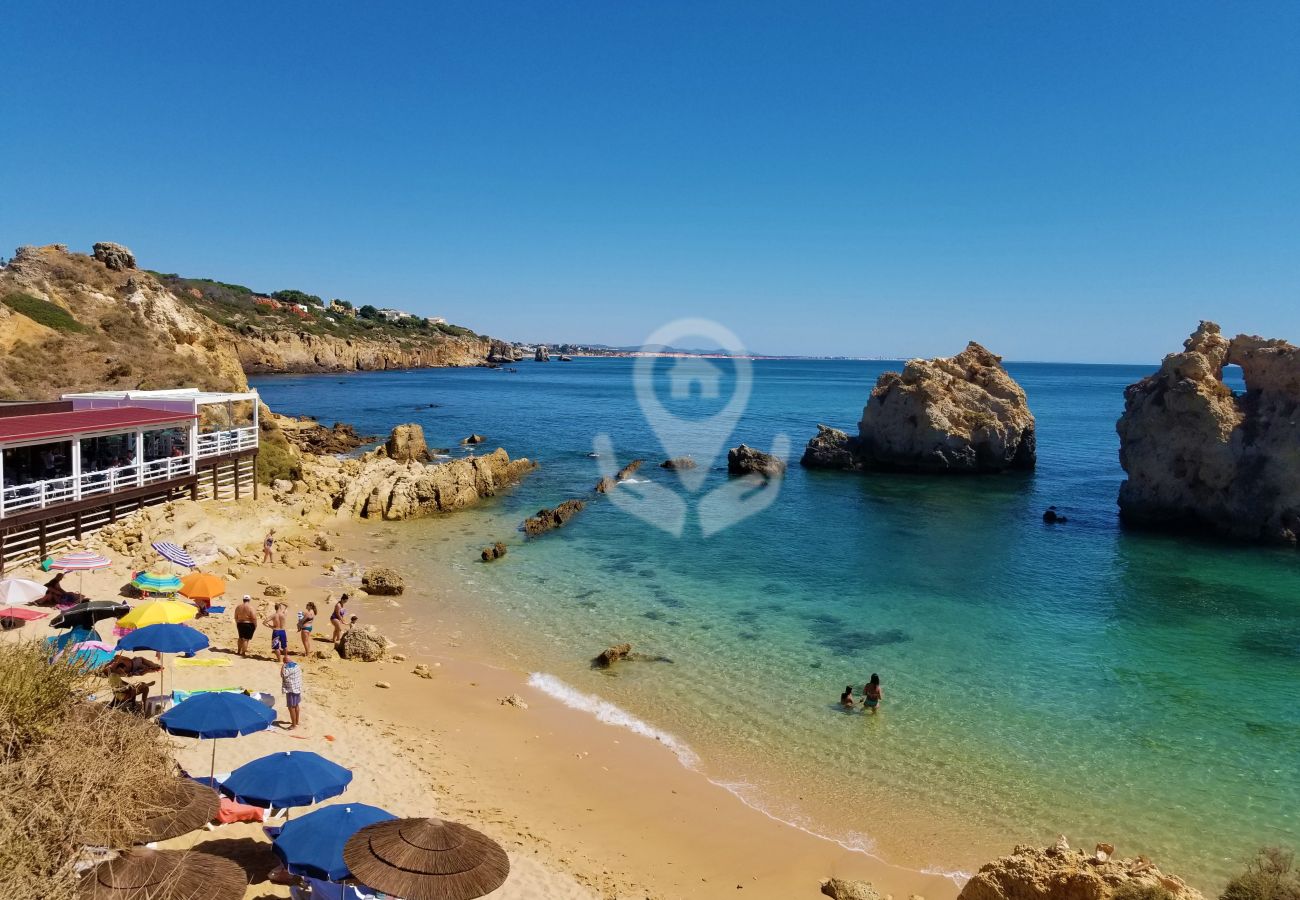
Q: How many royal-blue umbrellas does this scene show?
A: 4